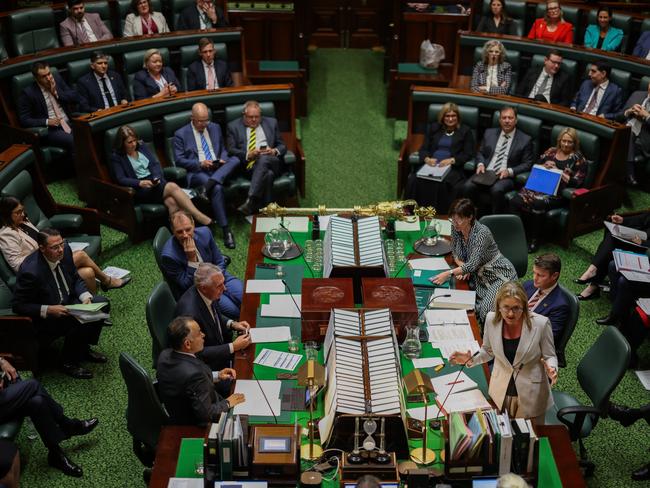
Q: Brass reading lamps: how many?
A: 2